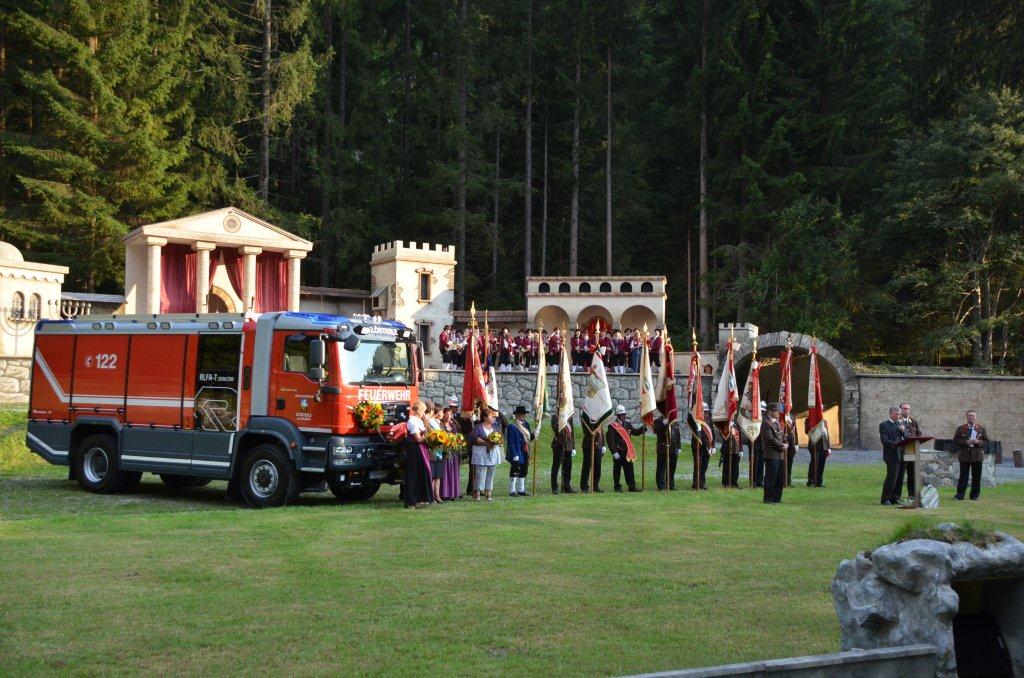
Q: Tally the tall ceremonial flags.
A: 12